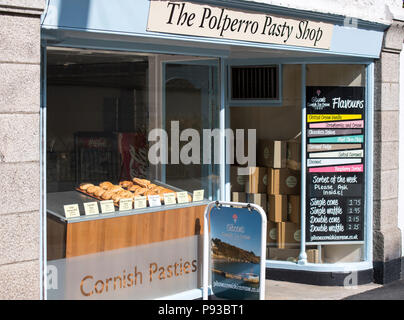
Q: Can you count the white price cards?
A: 9